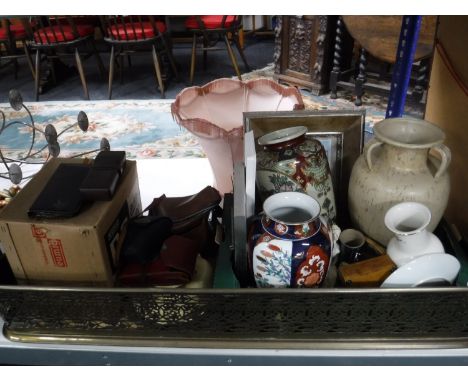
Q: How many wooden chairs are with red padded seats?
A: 4